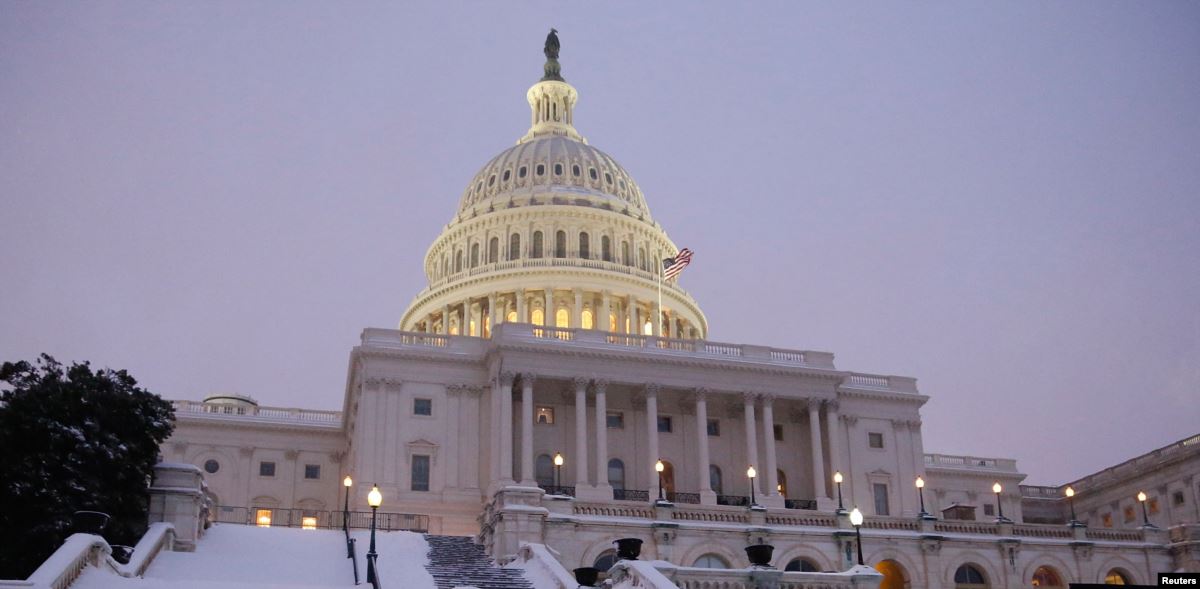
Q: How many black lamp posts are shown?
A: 11